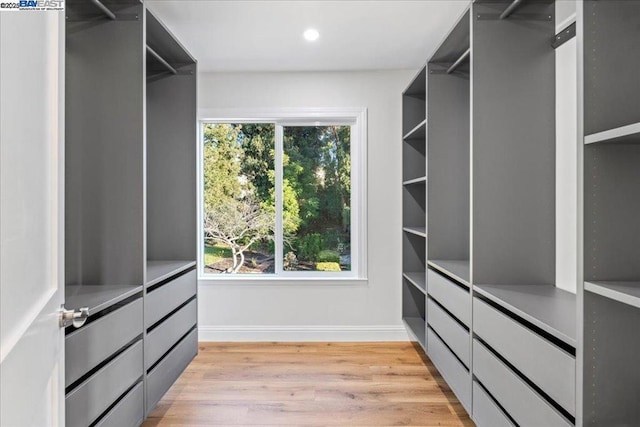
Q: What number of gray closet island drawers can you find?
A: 12